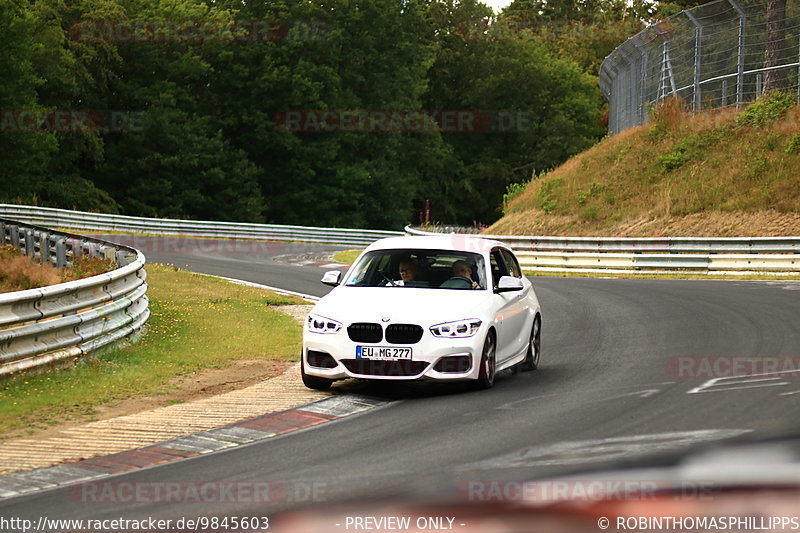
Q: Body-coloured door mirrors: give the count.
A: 2